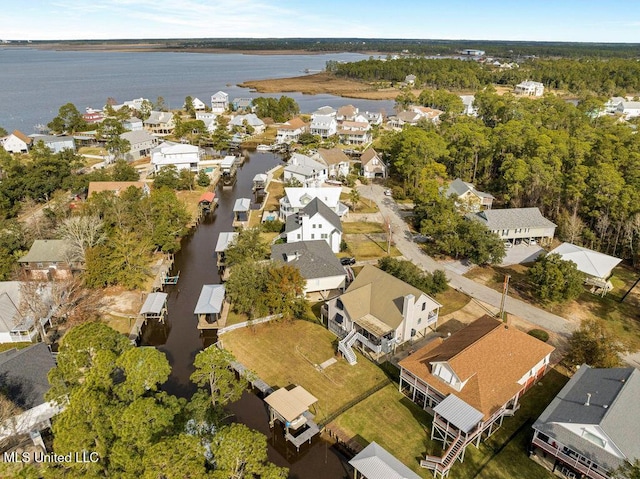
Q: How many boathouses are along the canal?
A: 9